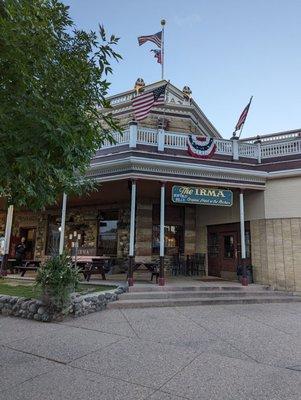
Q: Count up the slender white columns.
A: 5